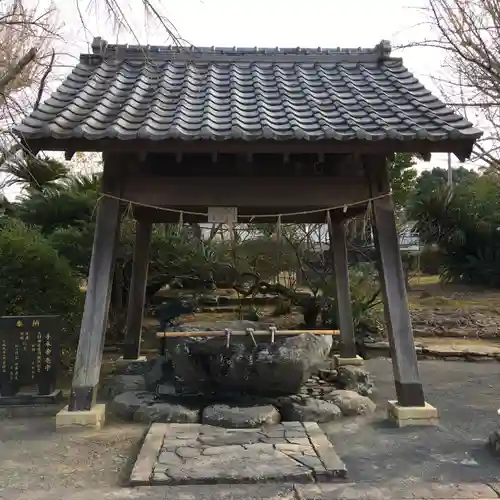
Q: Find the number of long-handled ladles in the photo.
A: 3